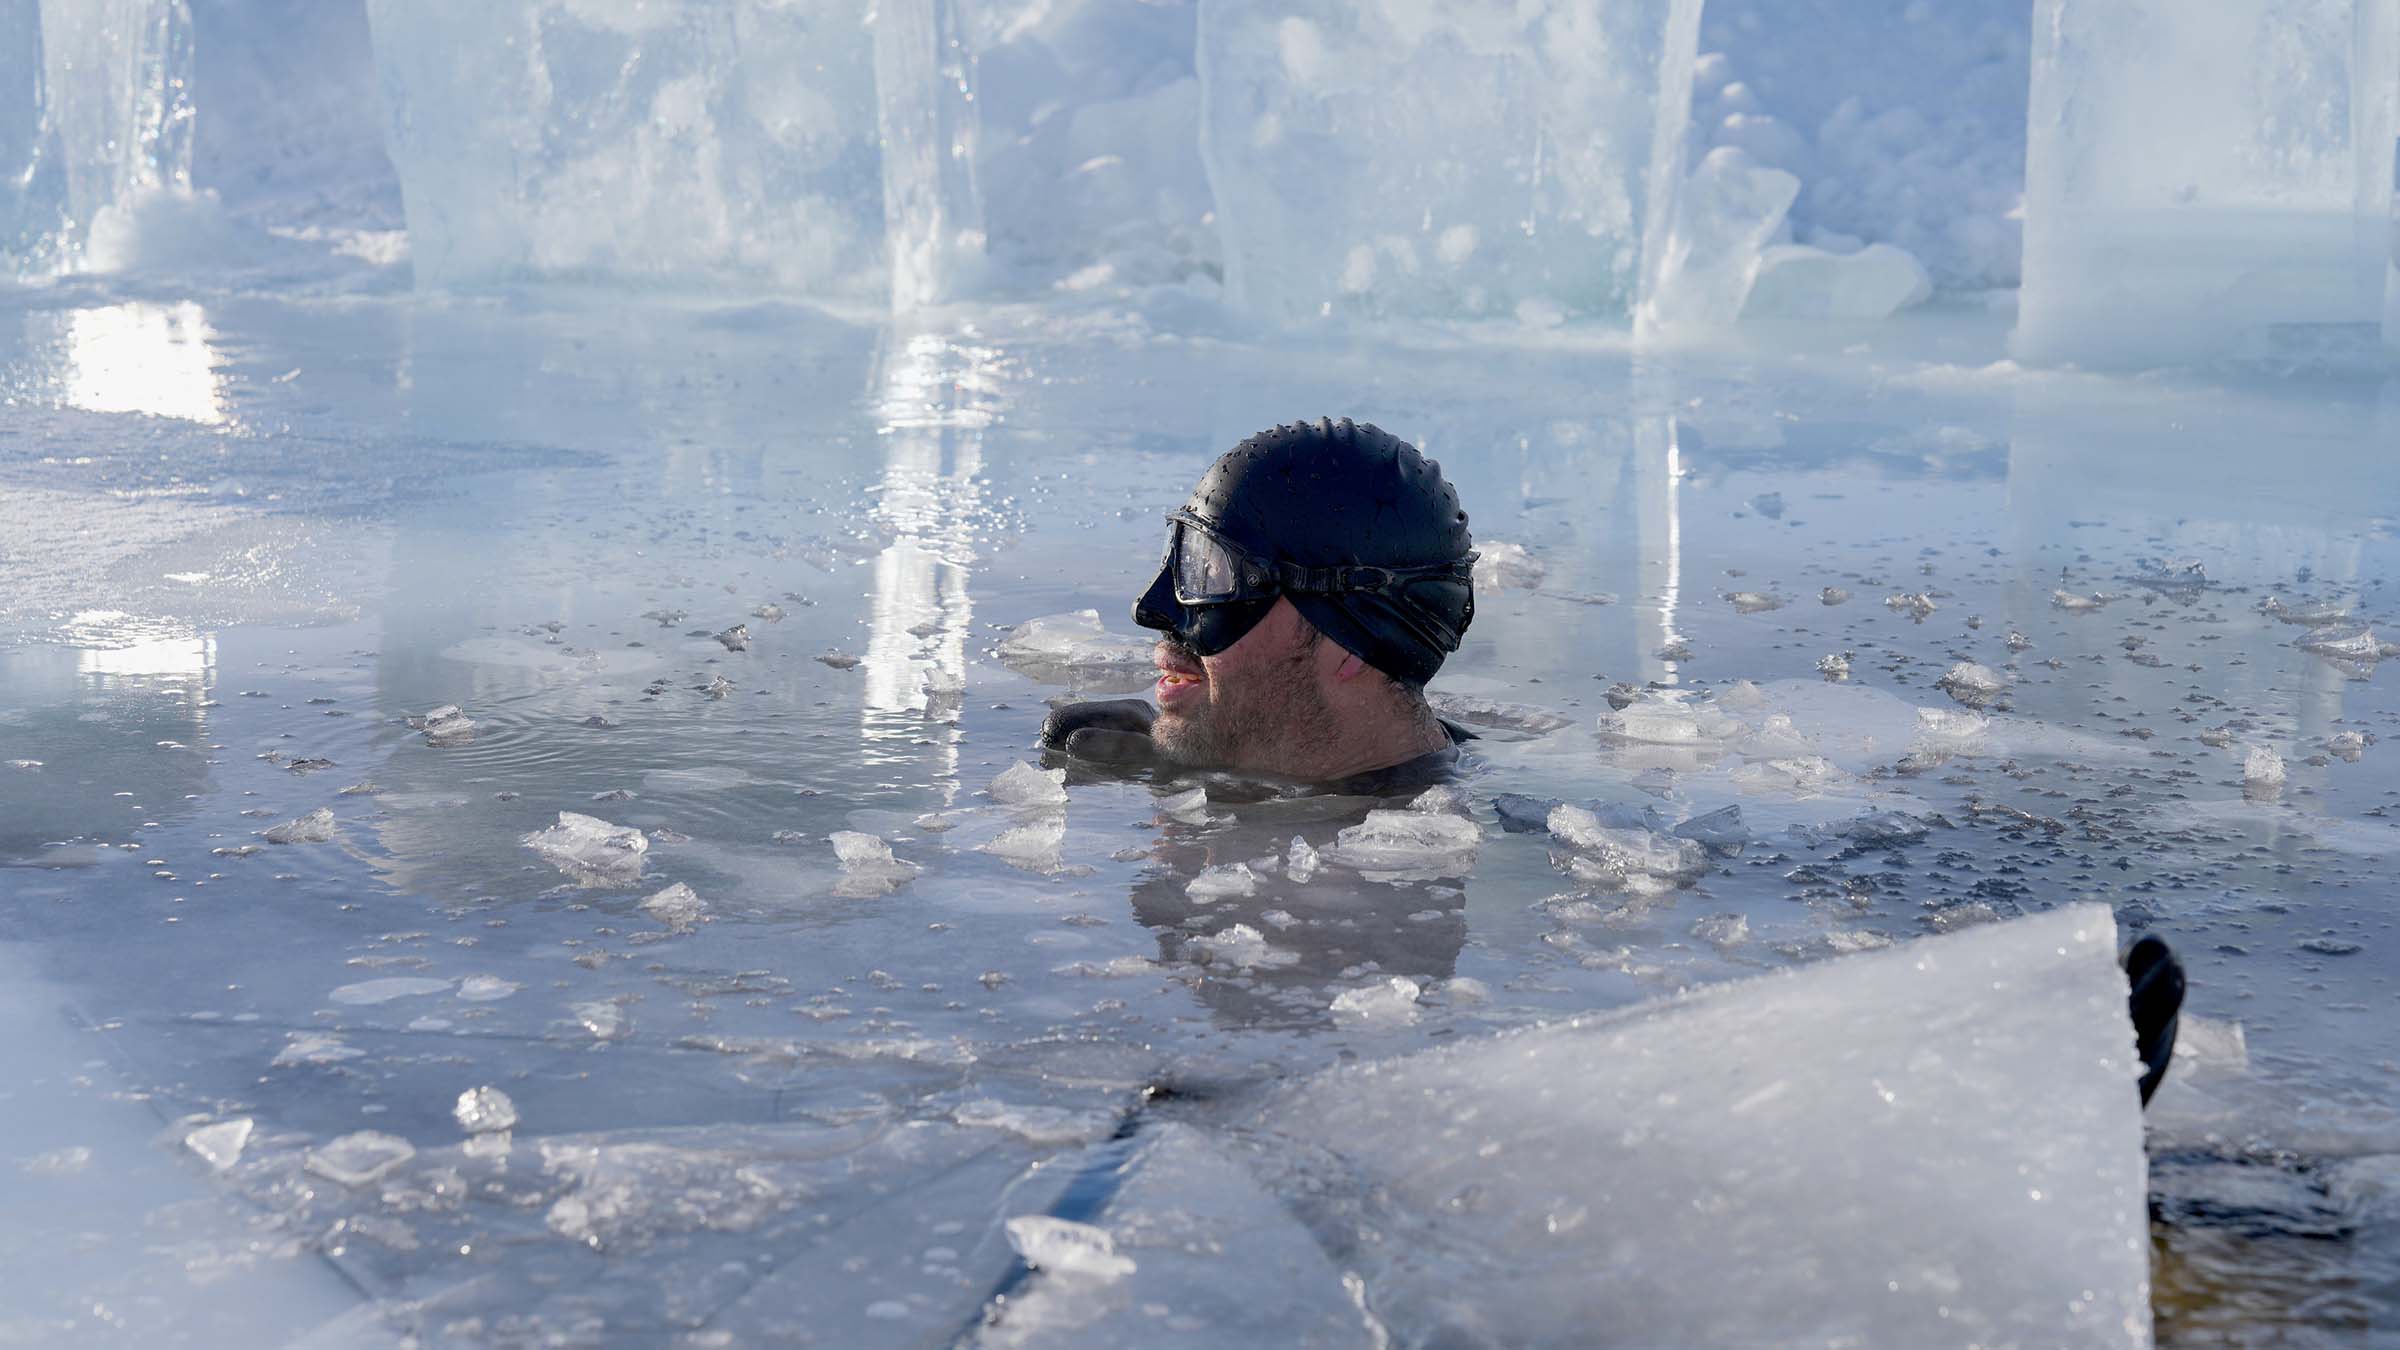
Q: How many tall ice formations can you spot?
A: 4